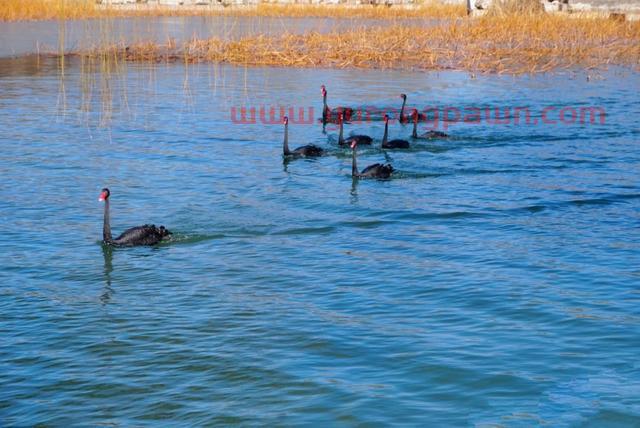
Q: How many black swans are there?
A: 8